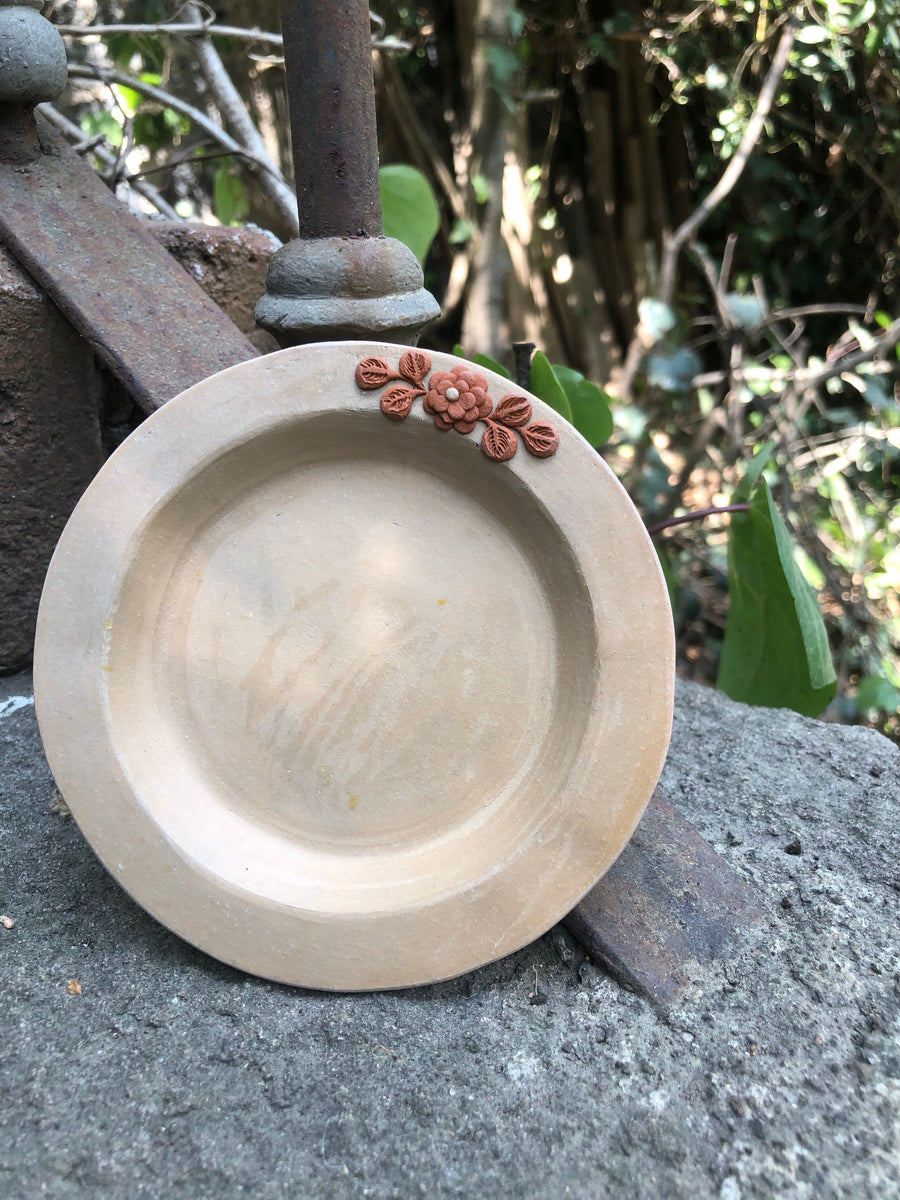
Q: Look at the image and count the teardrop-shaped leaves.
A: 6